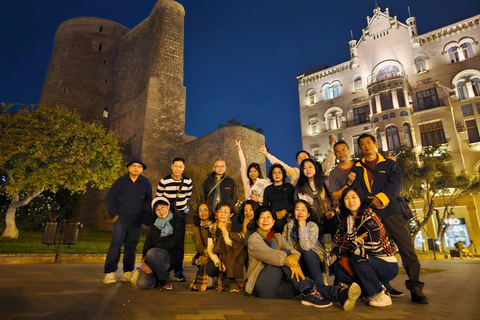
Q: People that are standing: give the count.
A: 9